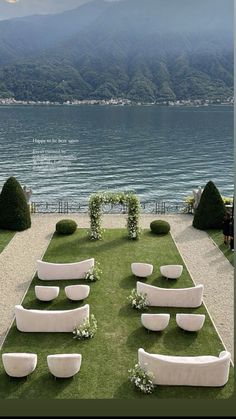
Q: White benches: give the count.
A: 4